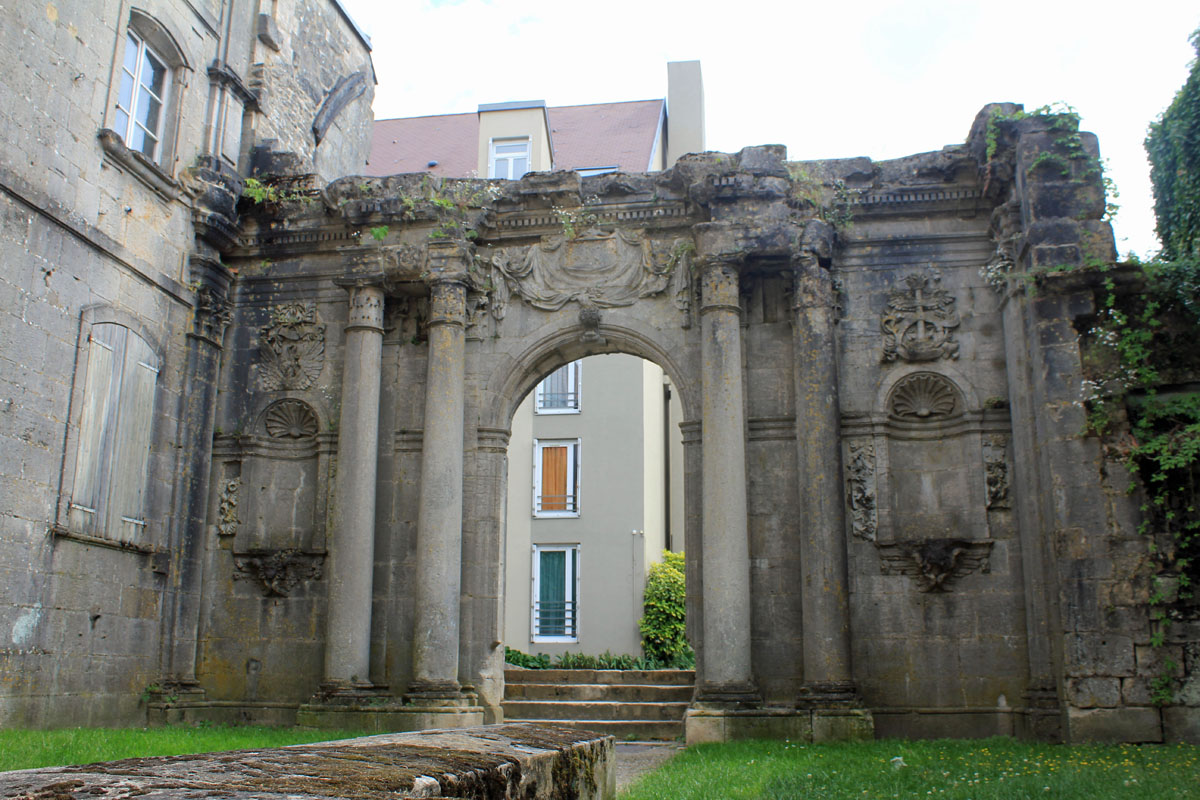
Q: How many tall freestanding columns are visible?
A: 4